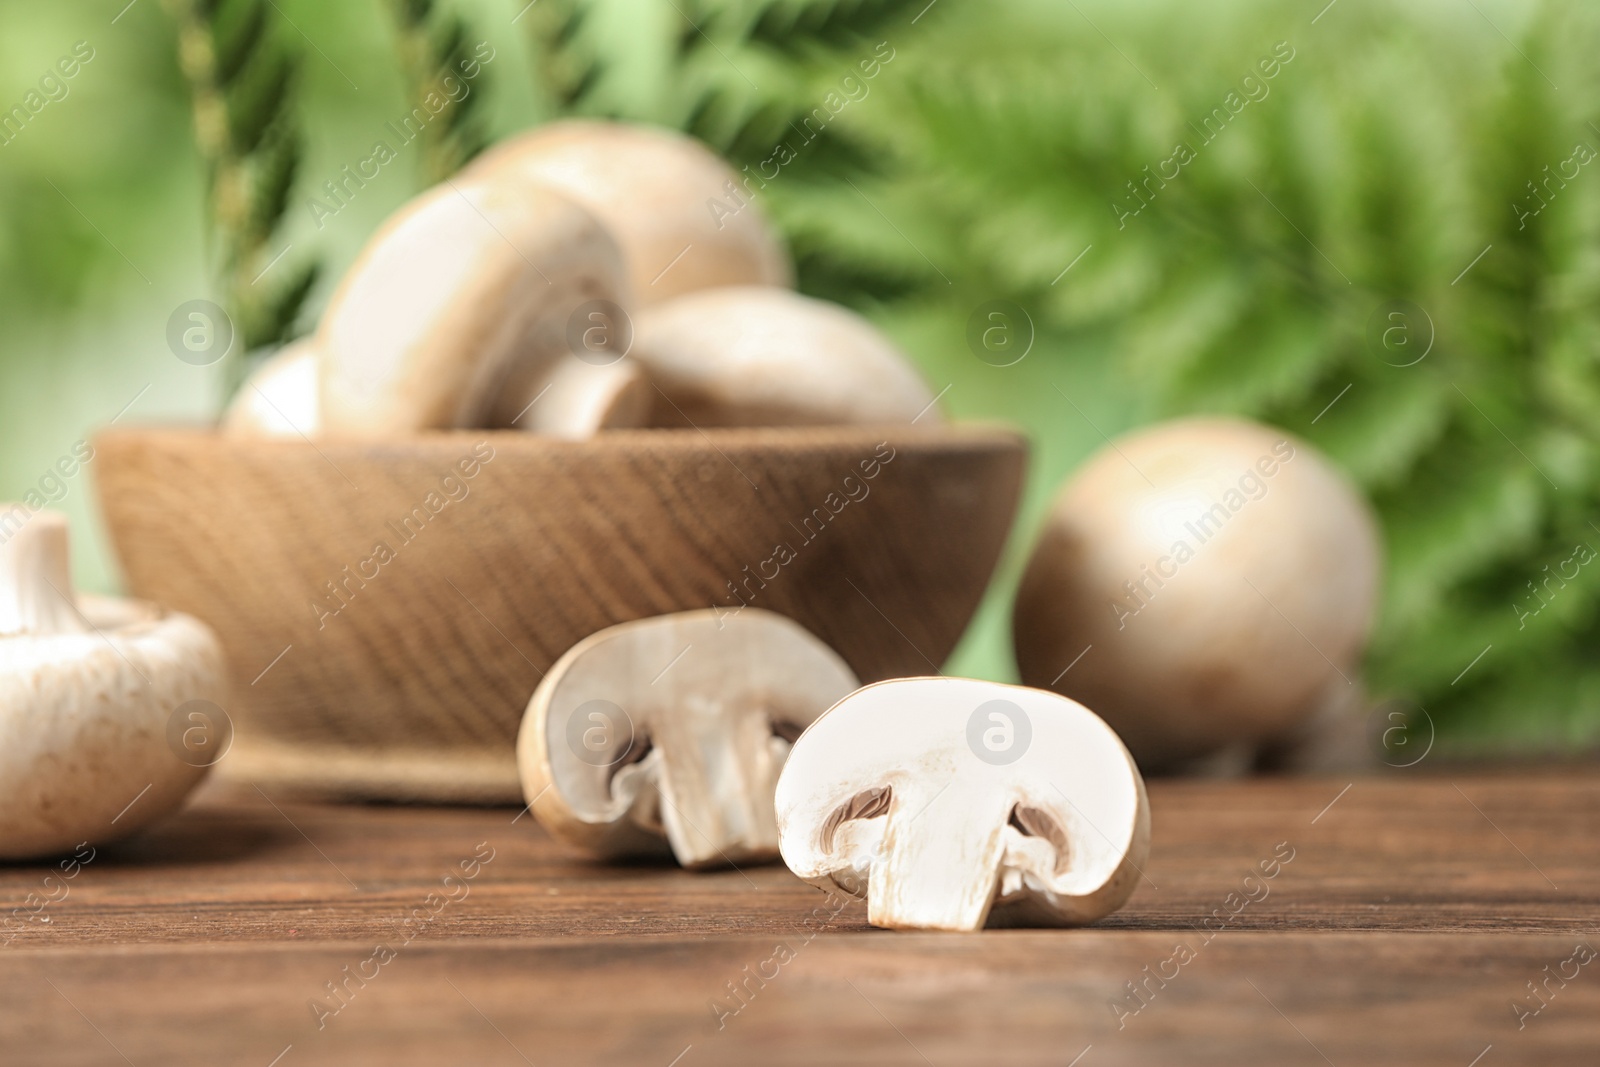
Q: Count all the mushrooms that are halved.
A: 2